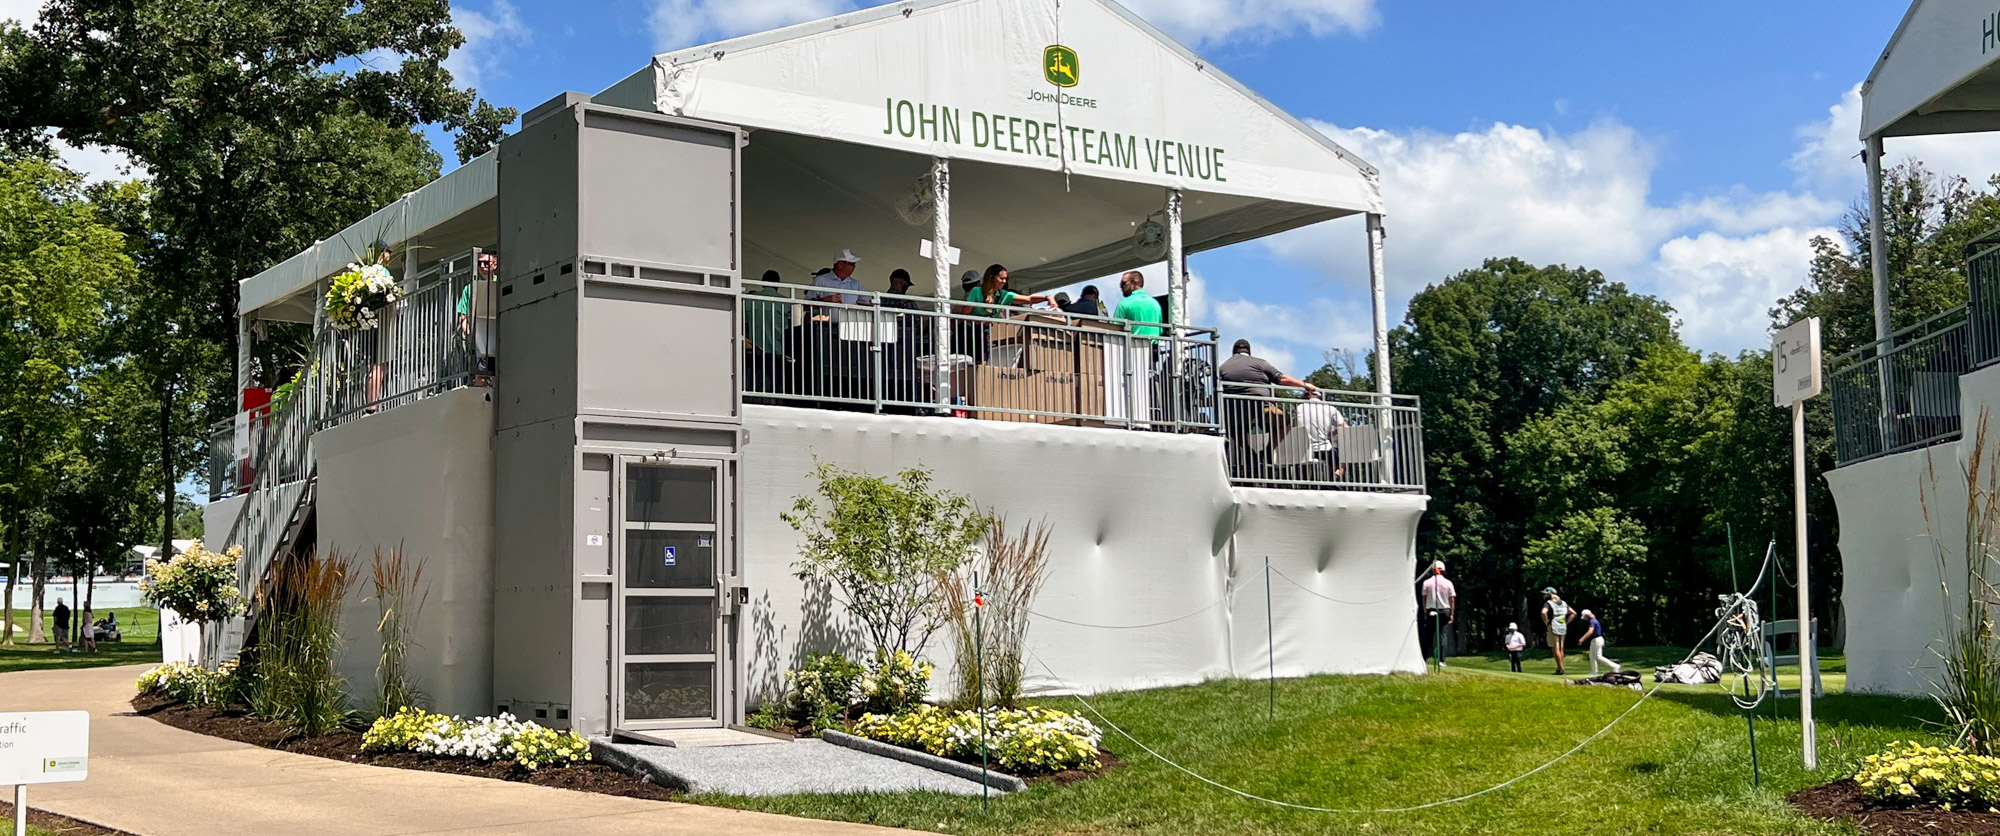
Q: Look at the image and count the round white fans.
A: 2